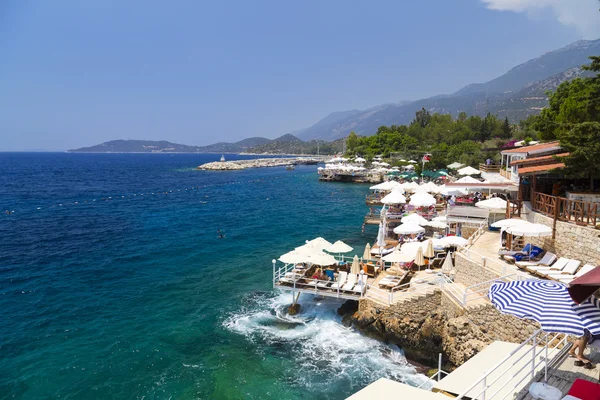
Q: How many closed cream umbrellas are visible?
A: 5